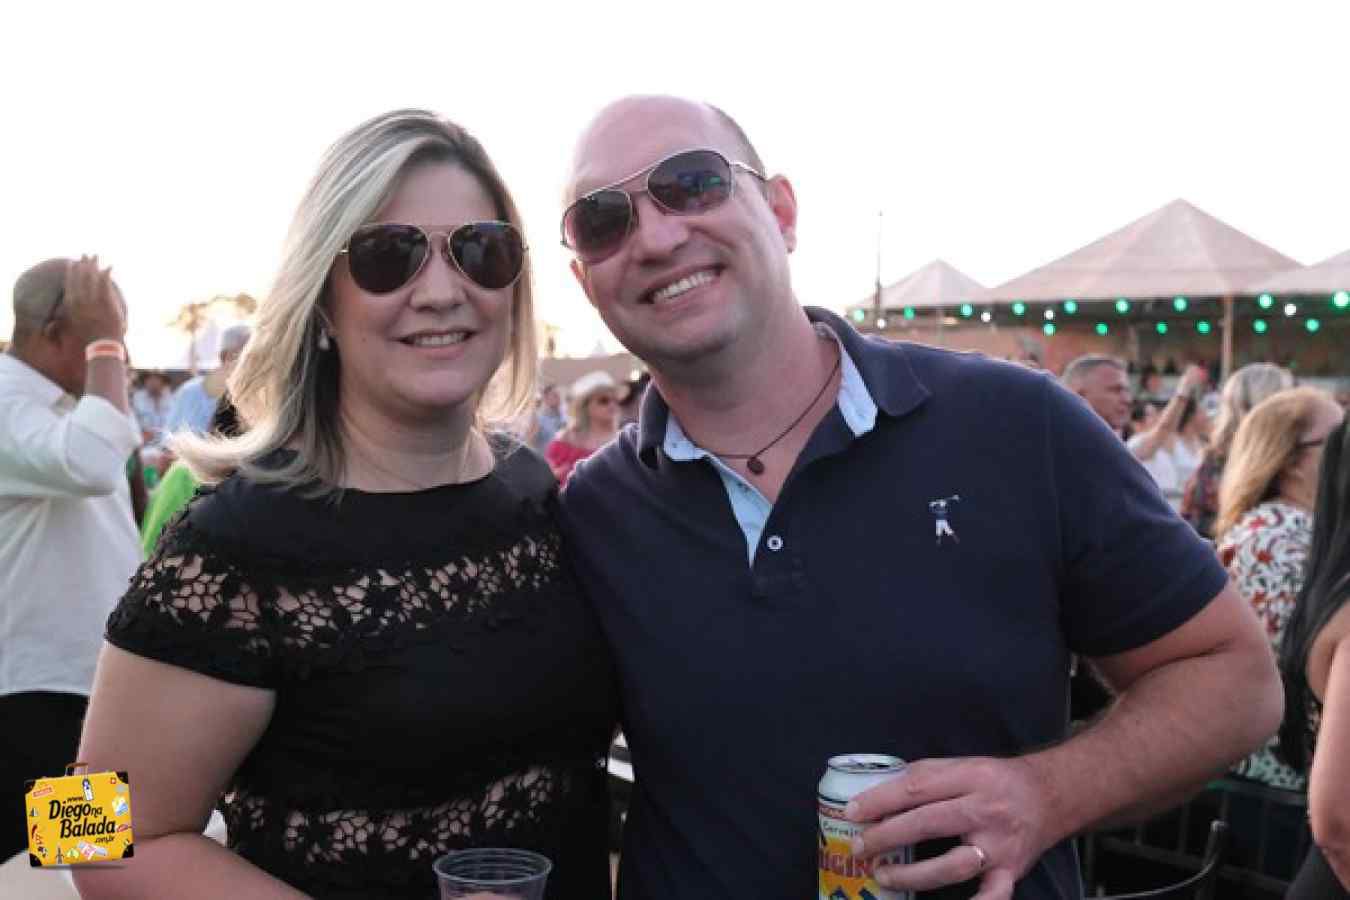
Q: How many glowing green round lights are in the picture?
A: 15